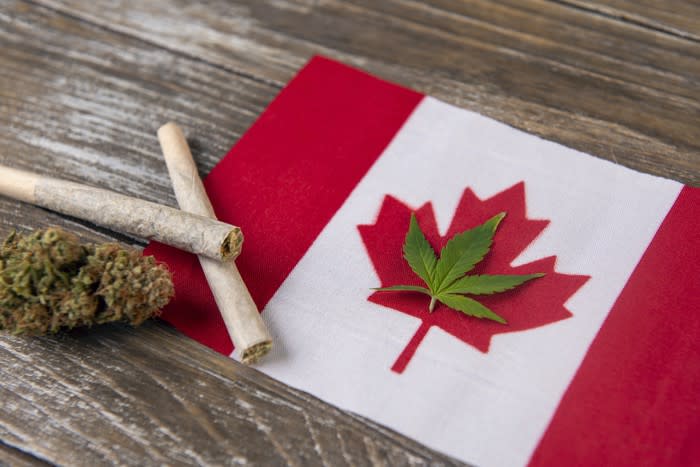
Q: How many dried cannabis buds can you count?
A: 1